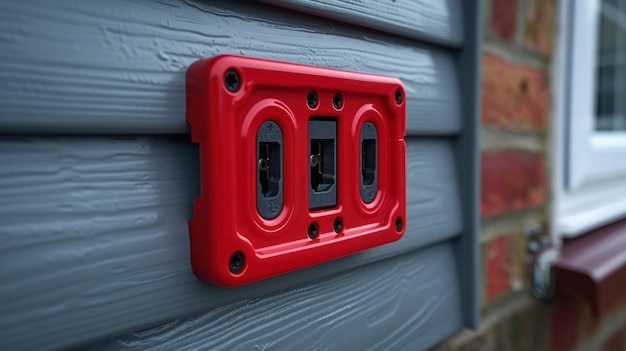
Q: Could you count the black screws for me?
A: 8